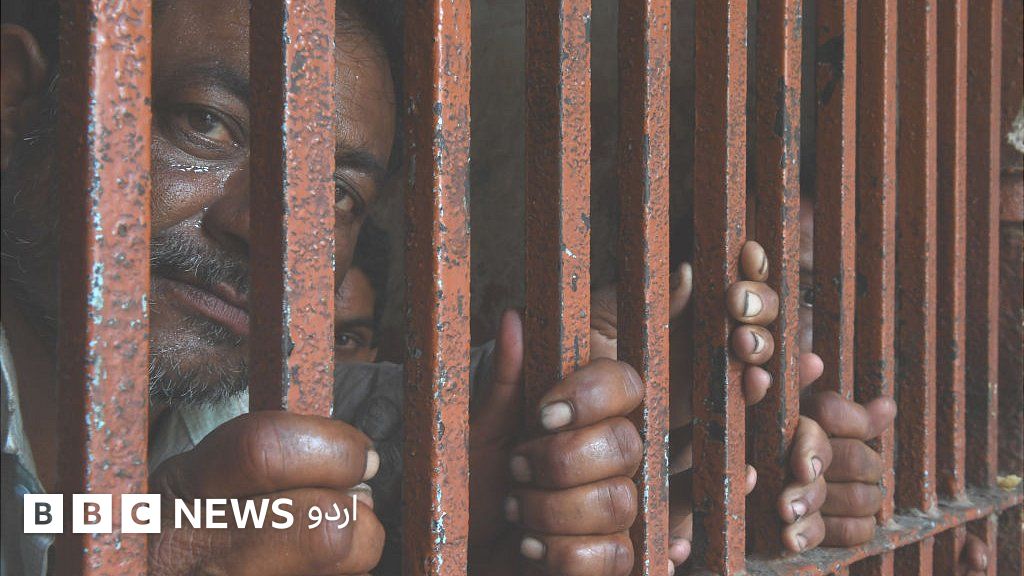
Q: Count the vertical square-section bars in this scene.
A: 12